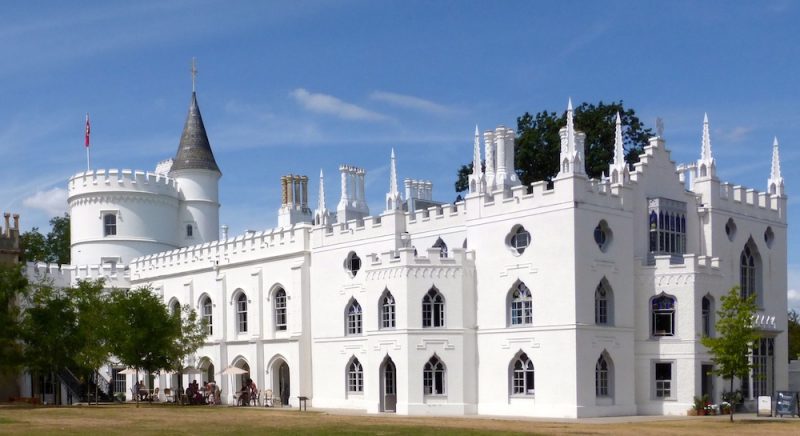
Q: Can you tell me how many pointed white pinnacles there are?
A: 7